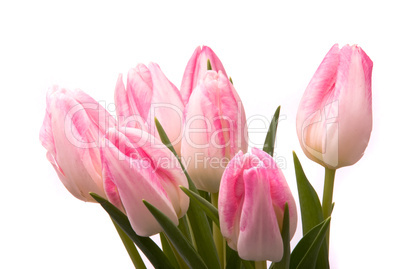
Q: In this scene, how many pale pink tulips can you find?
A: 7